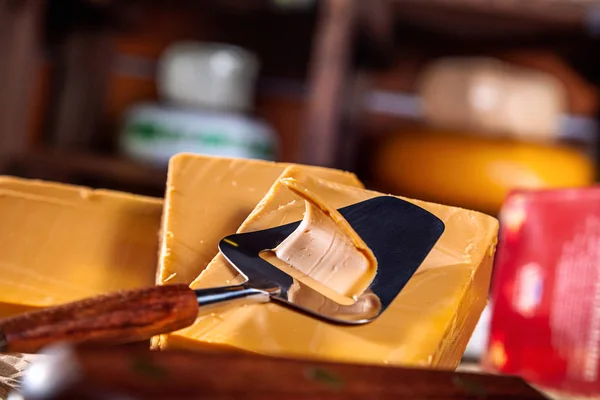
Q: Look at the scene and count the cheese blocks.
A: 3